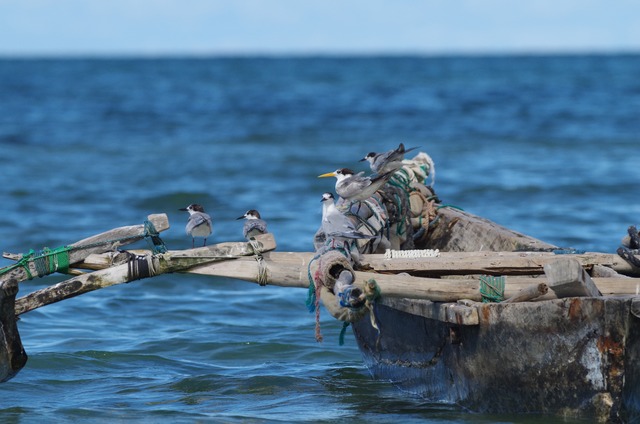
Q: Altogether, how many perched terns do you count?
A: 5